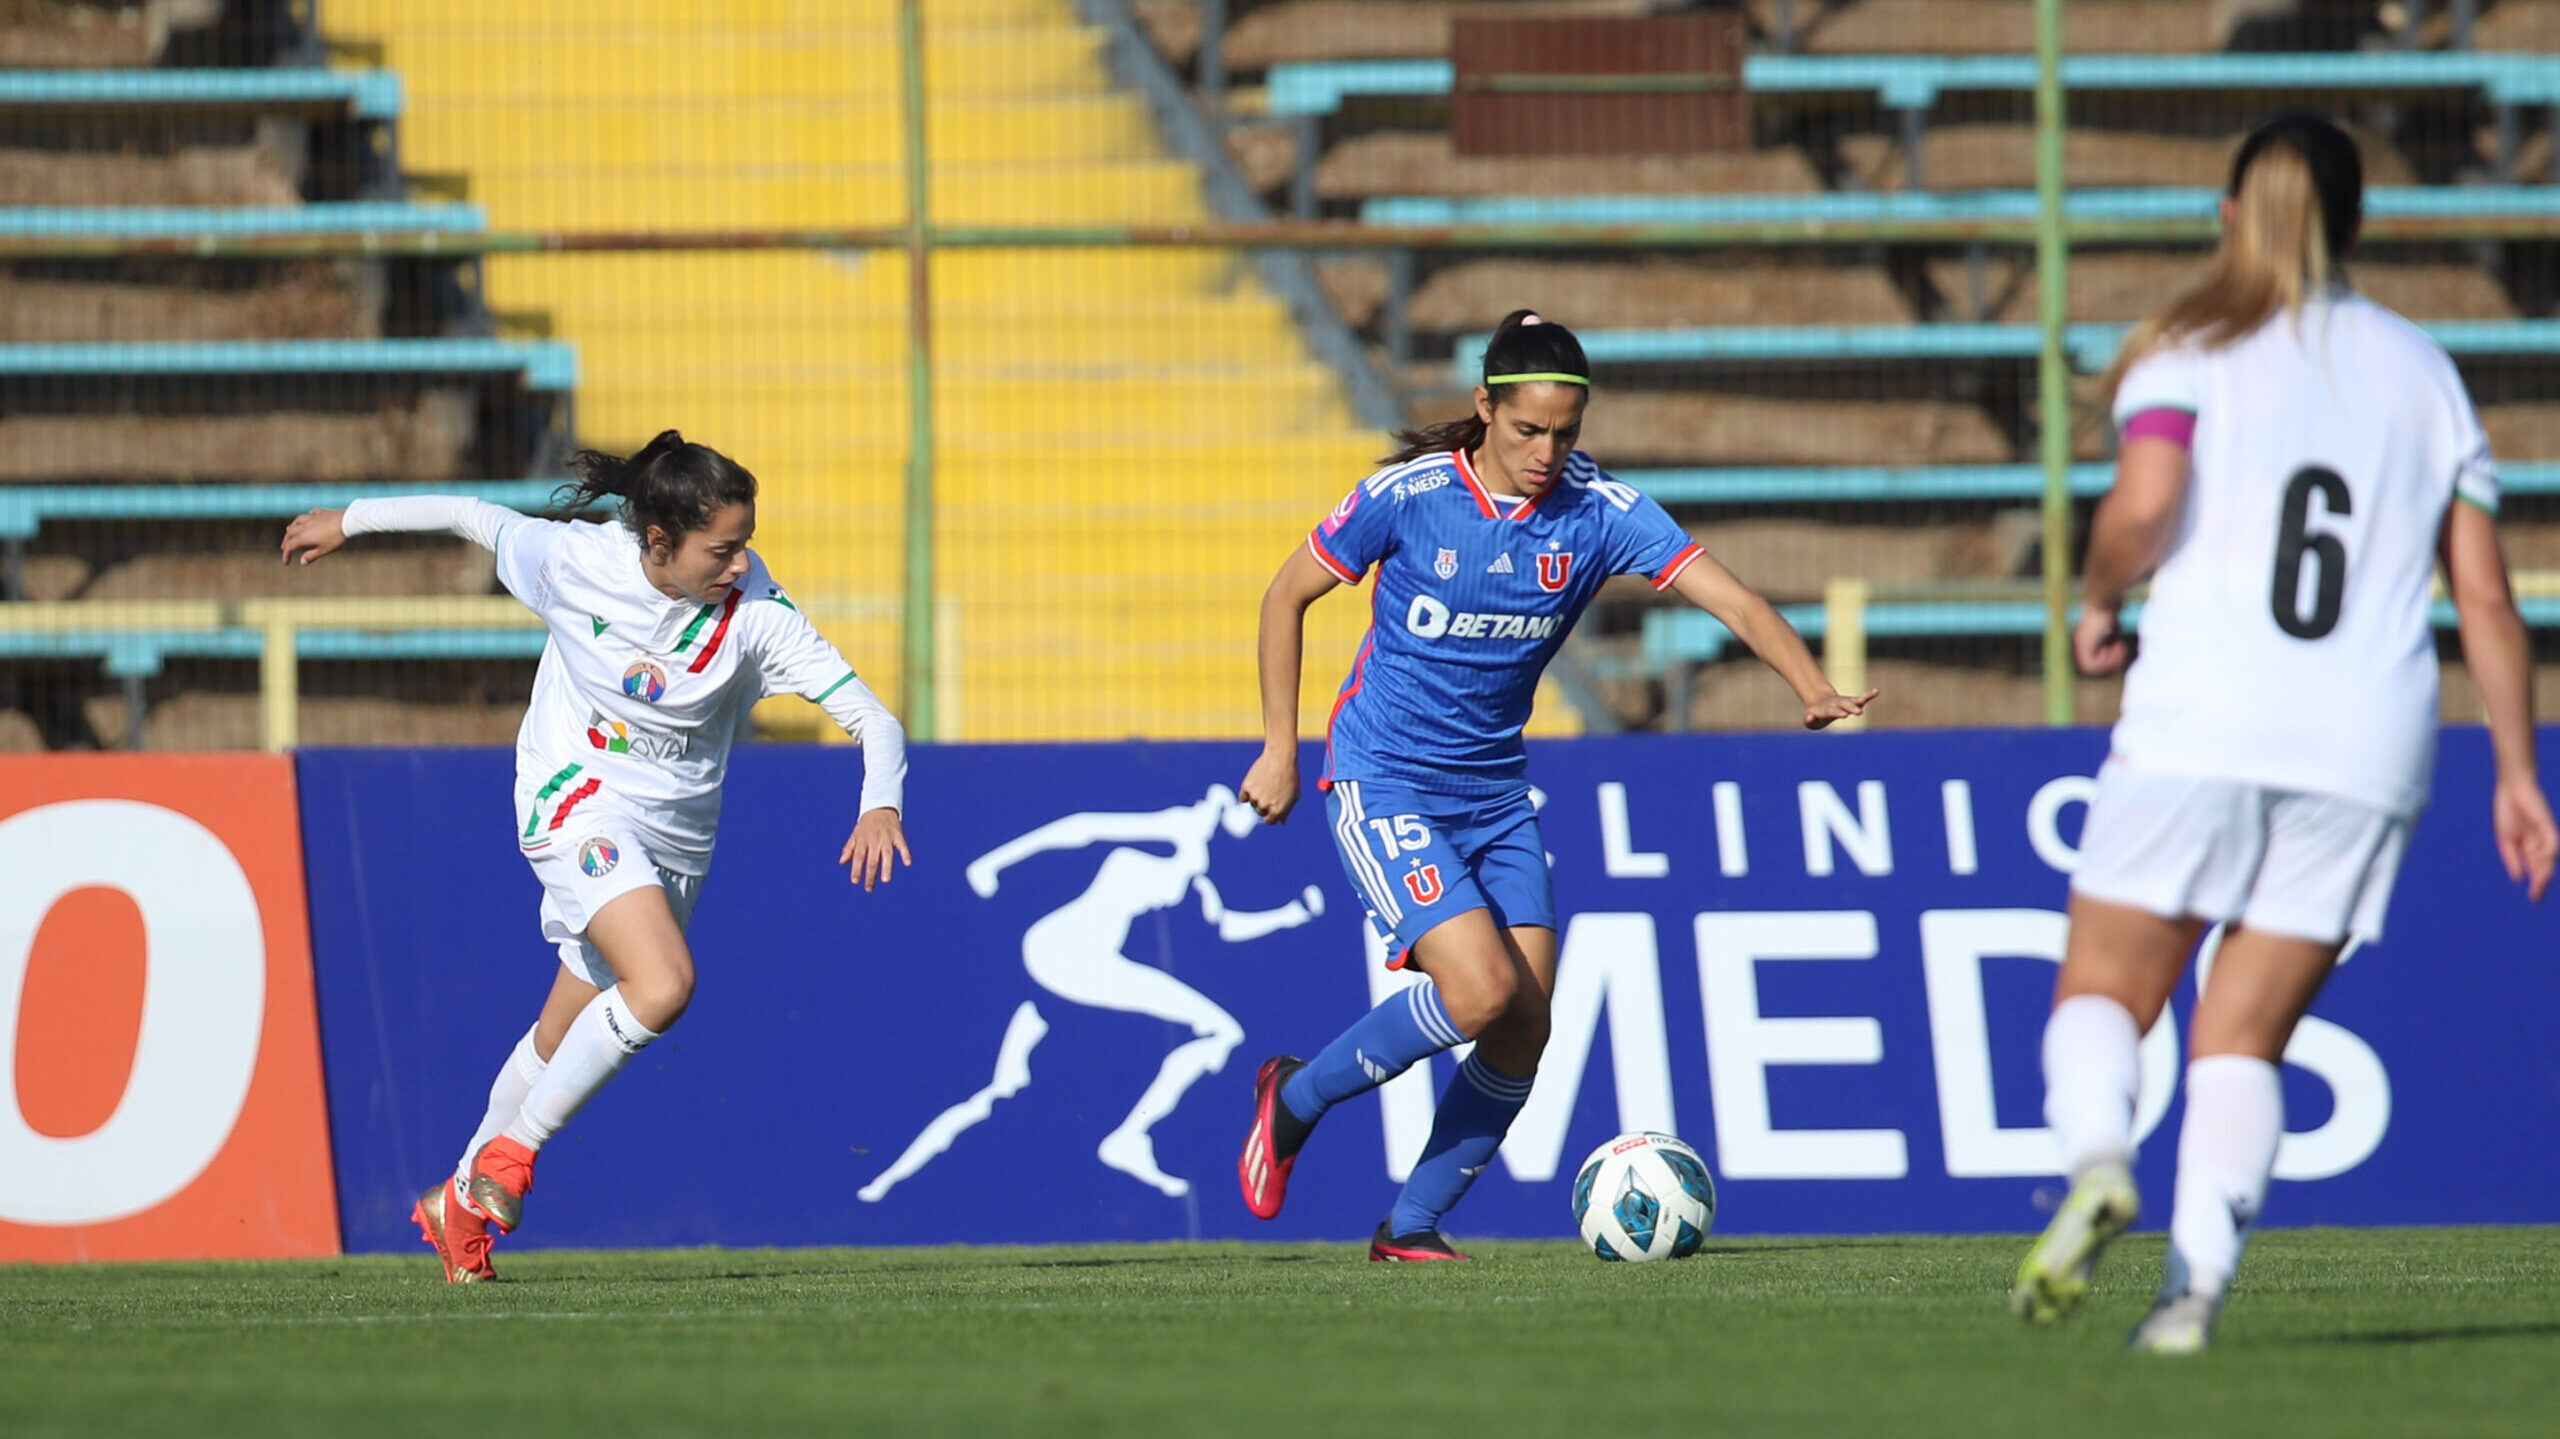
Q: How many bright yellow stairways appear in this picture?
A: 1